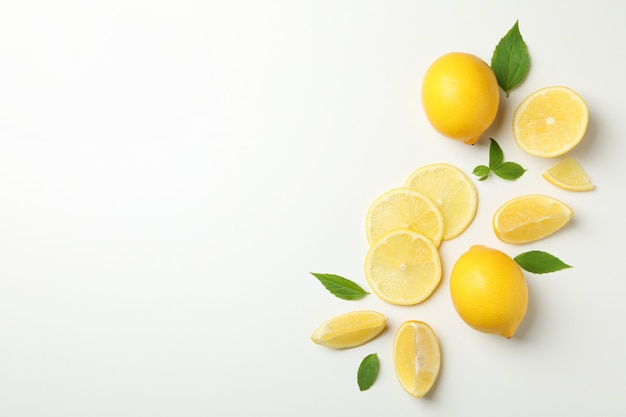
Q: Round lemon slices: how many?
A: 3